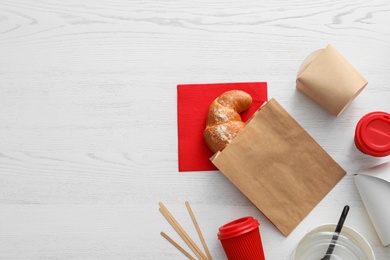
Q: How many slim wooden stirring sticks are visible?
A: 4